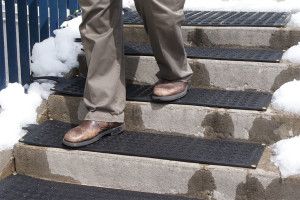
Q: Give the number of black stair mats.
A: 5